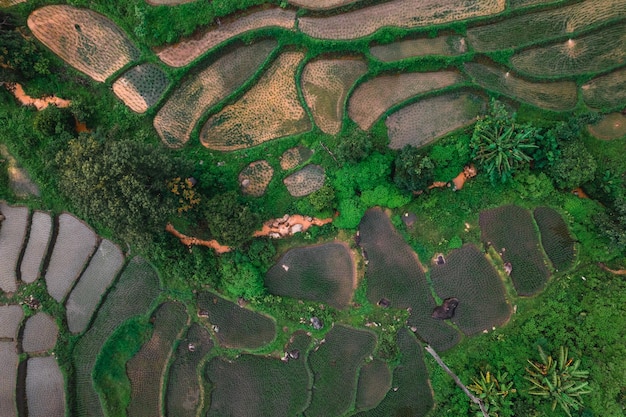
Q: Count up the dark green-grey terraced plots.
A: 13